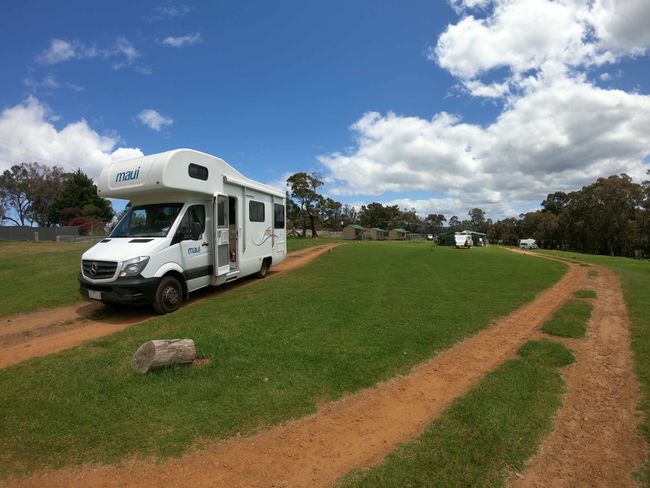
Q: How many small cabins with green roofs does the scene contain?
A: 3